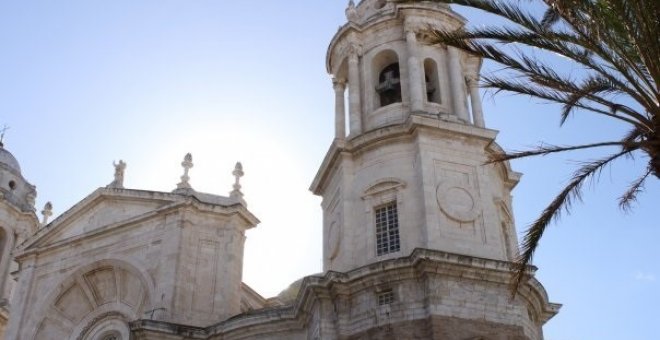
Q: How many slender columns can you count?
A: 5